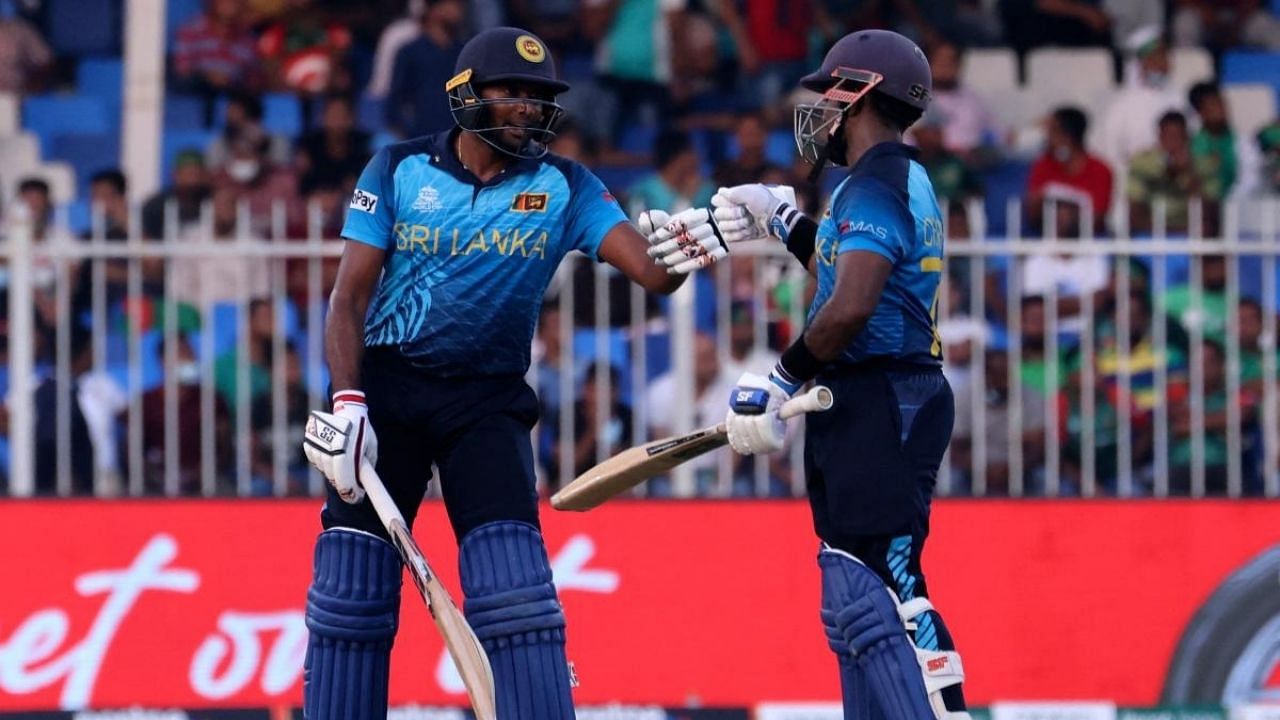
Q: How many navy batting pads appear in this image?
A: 4